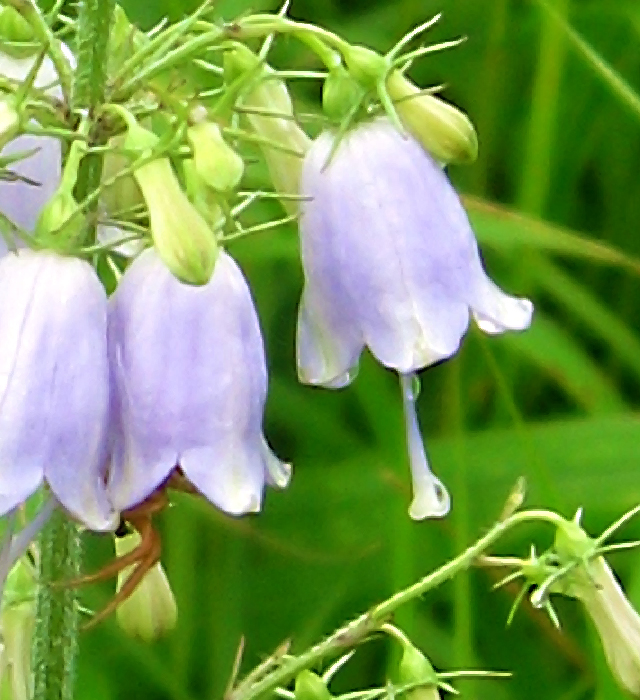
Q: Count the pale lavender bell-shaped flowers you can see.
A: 3